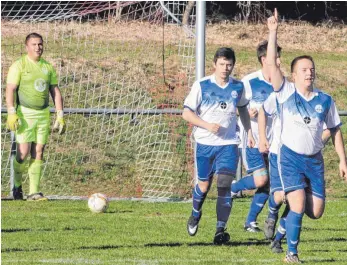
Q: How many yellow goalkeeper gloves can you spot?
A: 2